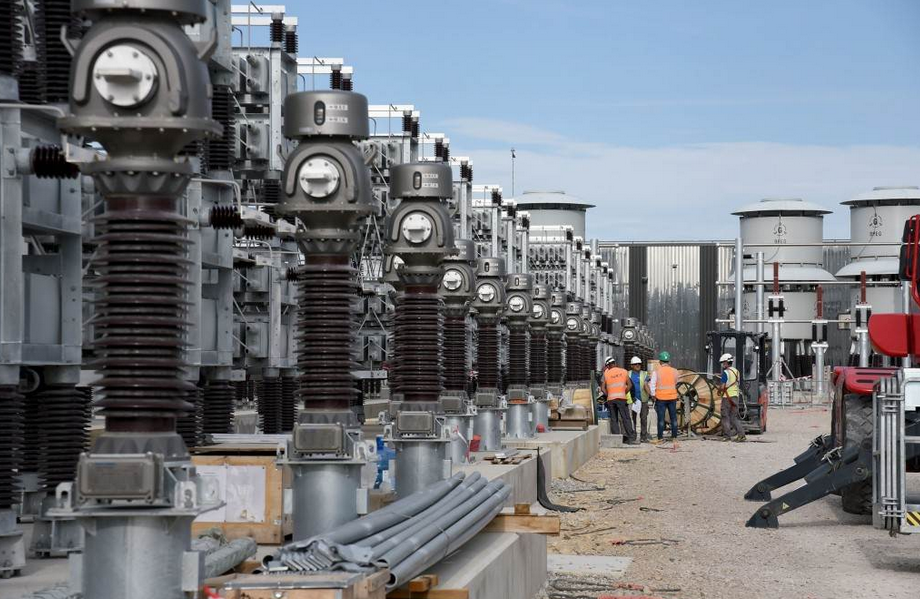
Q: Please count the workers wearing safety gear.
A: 4